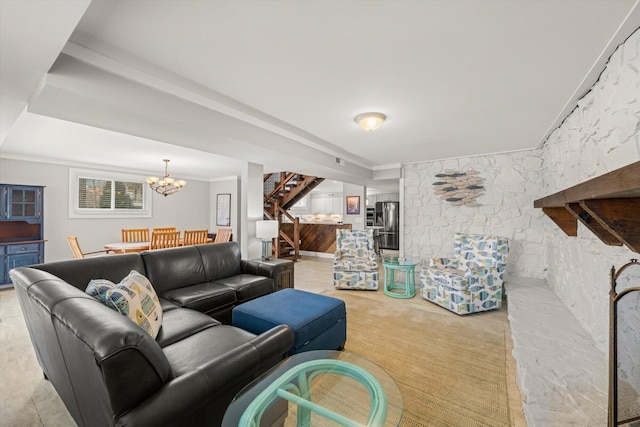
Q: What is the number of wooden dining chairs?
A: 6